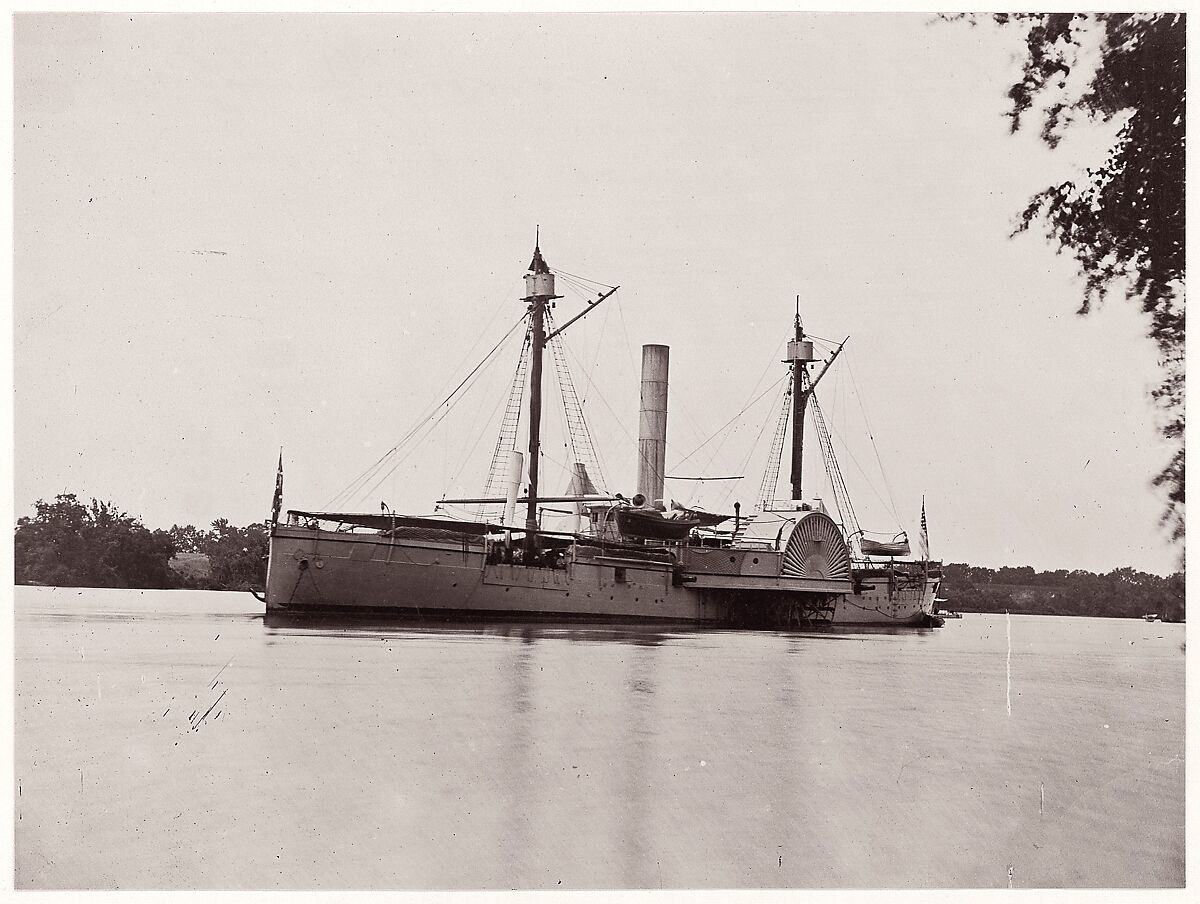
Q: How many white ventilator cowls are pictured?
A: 2